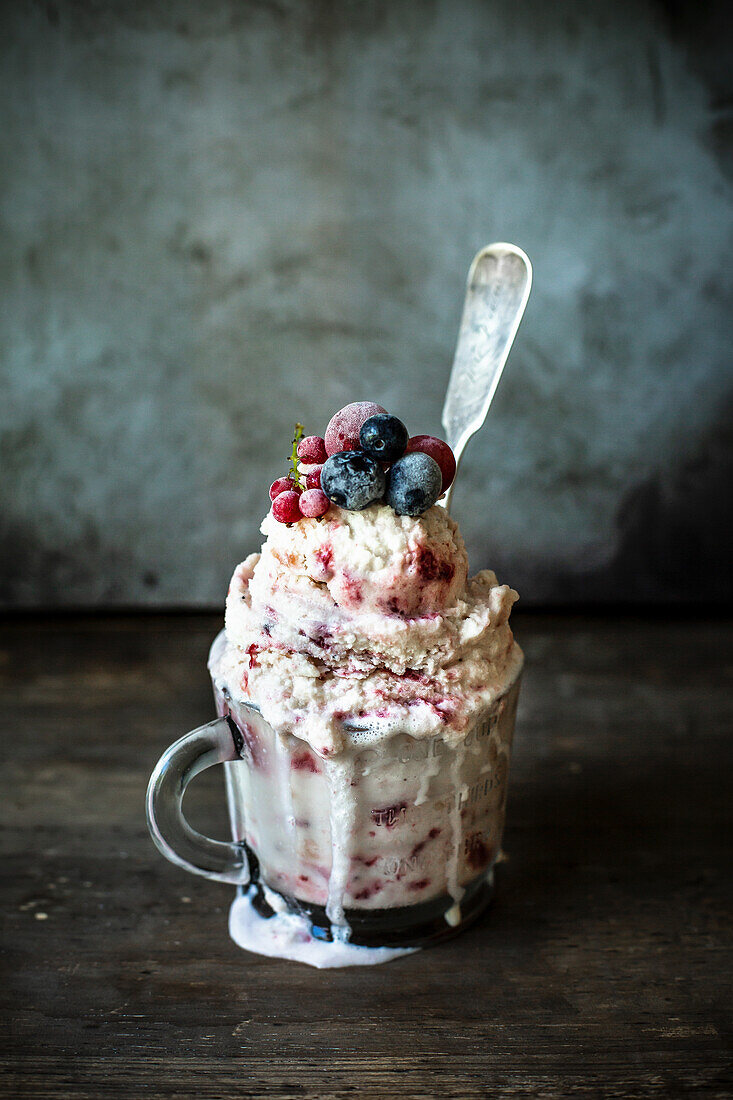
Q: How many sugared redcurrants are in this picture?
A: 5